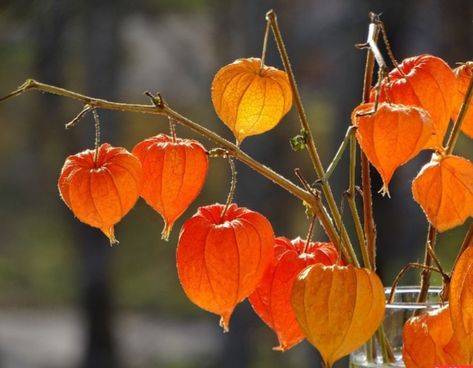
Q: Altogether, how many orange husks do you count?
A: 12